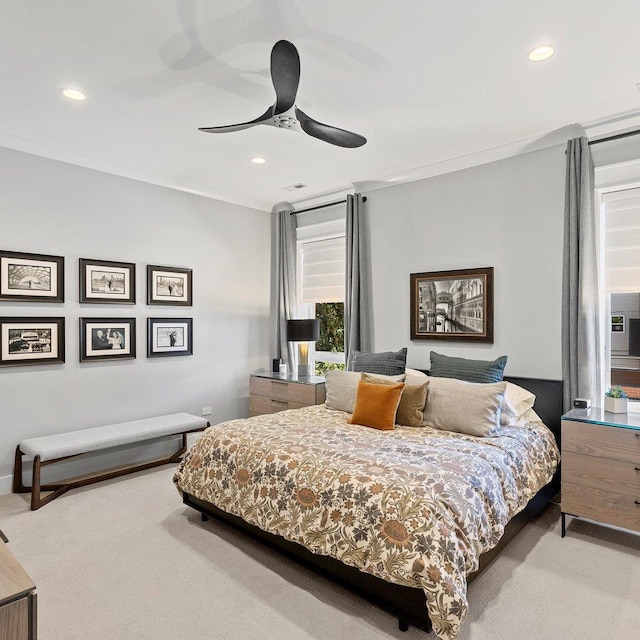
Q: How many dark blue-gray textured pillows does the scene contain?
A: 2